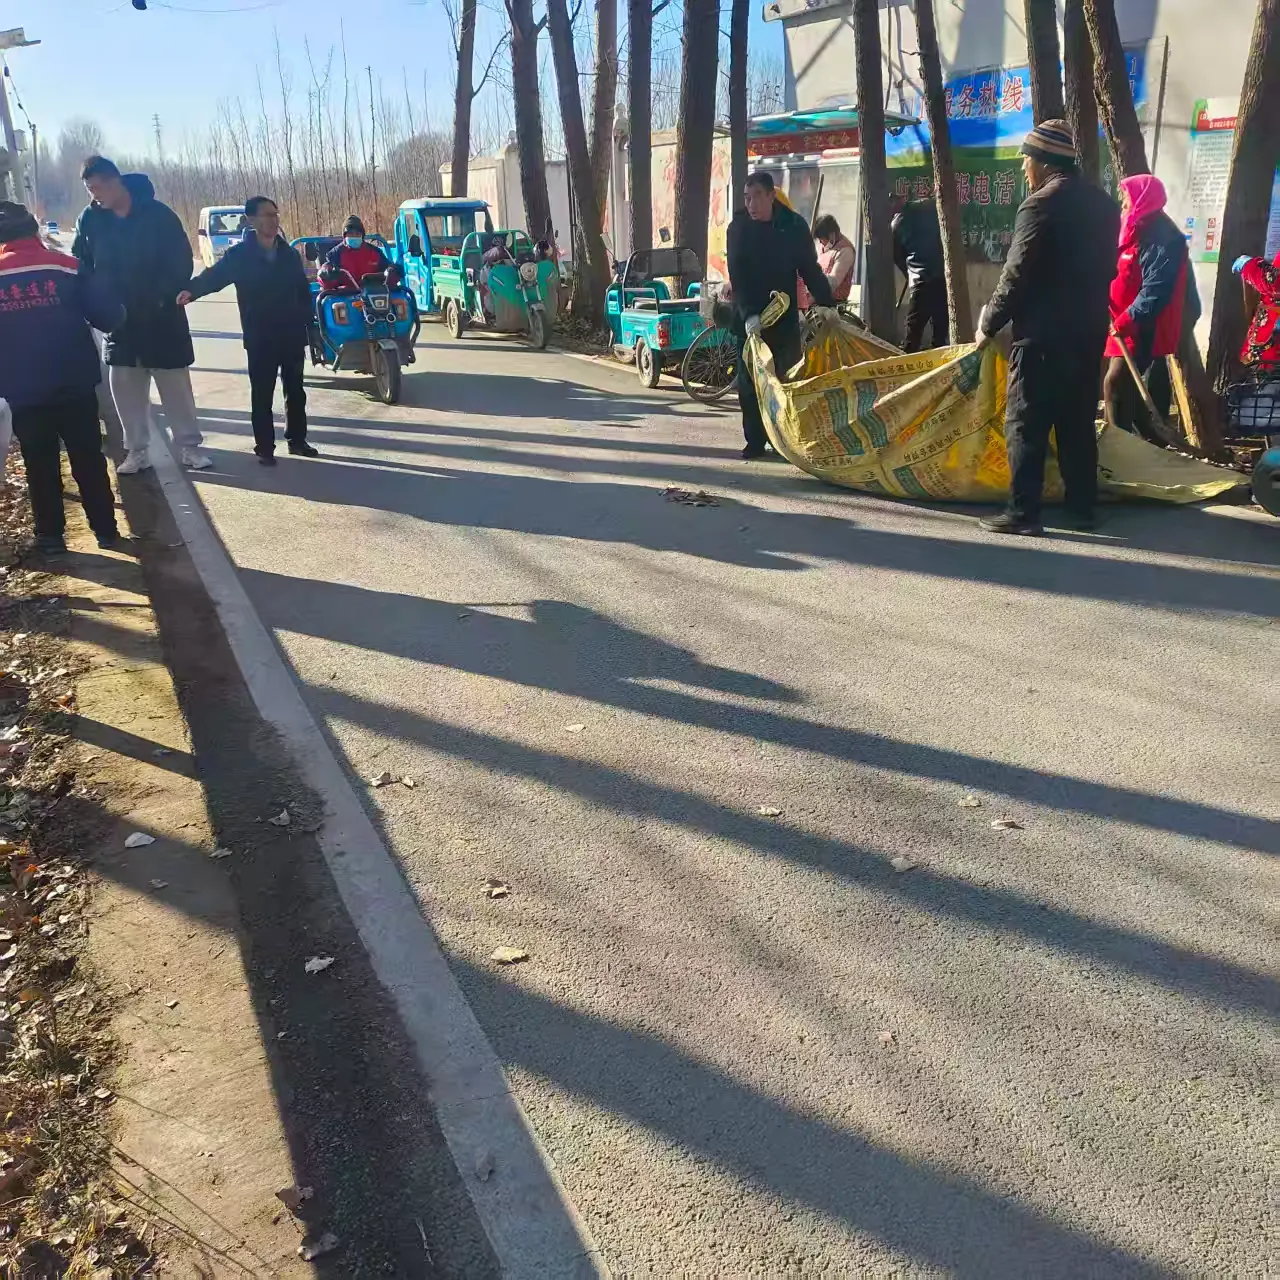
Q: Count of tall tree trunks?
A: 13